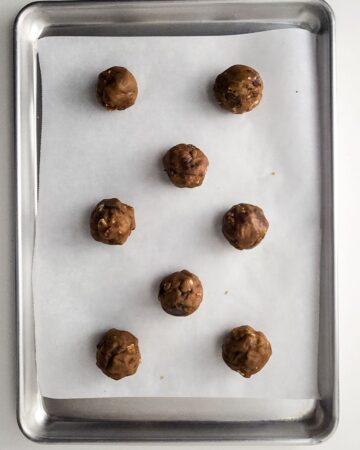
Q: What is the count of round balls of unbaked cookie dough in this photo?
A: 8